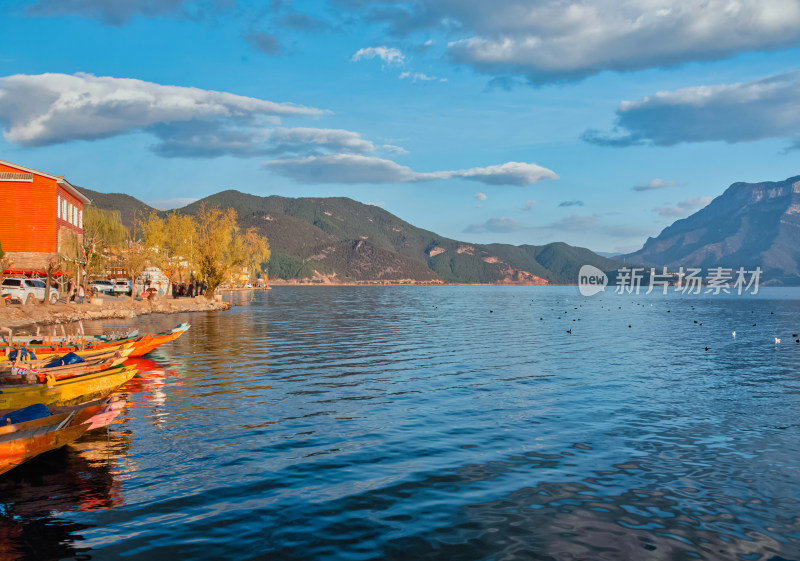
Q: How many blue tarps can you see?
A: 3